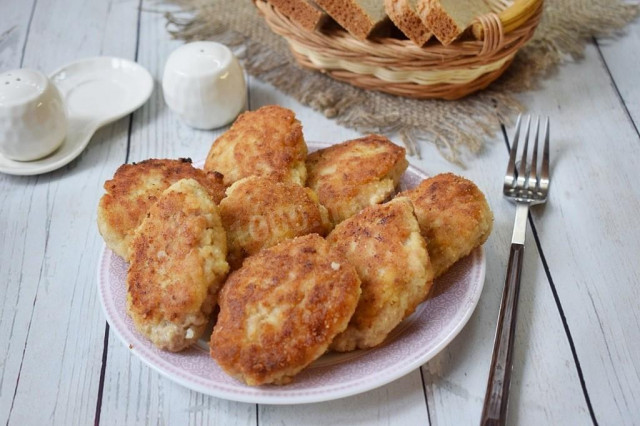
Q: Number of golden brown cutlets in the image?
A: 8